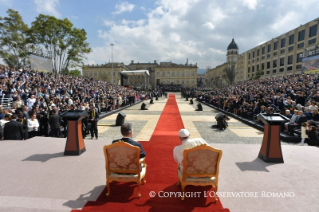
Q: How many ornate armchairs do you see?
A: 2